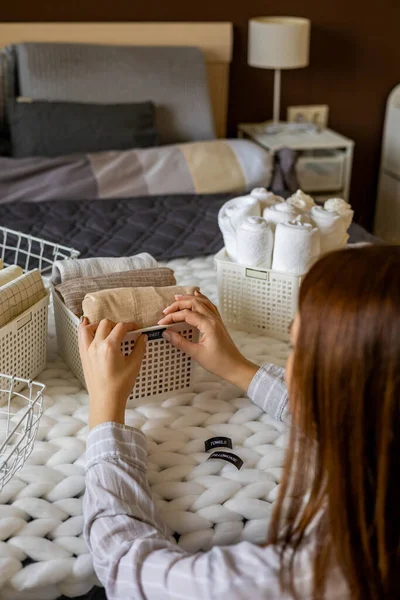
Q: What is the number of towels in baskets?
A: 8